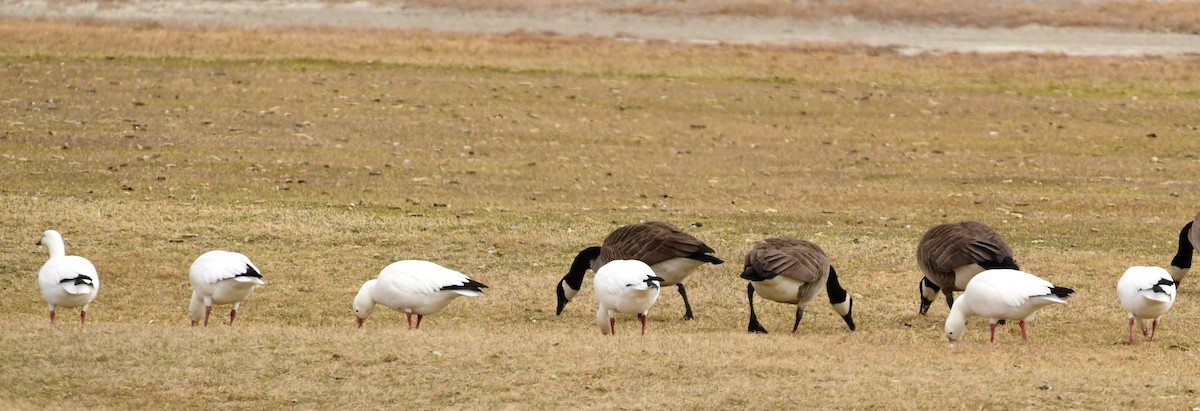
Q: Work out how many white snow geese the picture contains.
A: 6